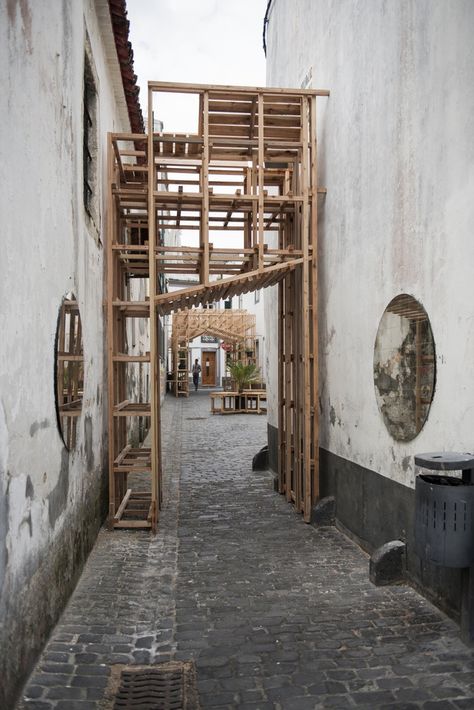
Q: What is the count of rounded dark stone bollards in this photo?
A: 3